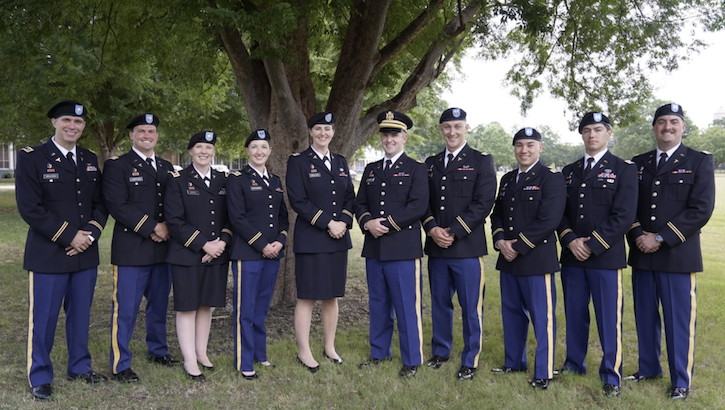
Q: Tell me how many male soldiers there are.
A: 7